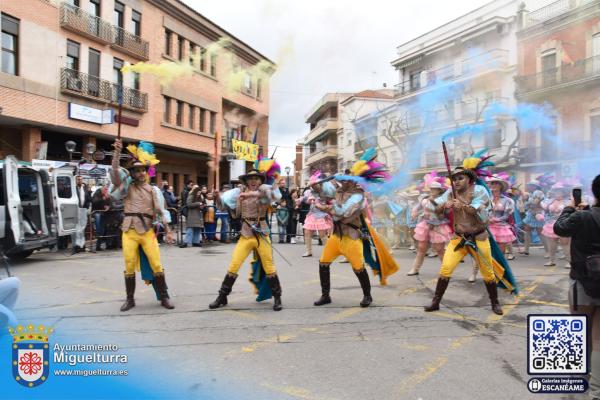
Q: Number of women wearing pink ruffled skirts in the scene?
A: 4